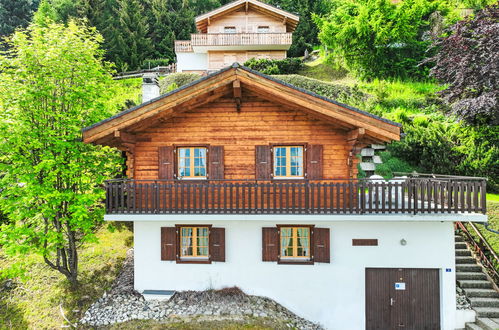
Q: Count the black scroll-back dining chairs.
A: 0